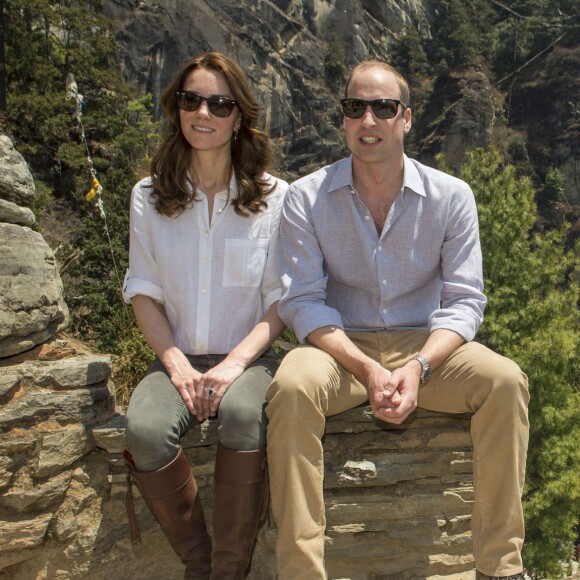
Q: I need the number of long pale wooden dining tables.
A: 0